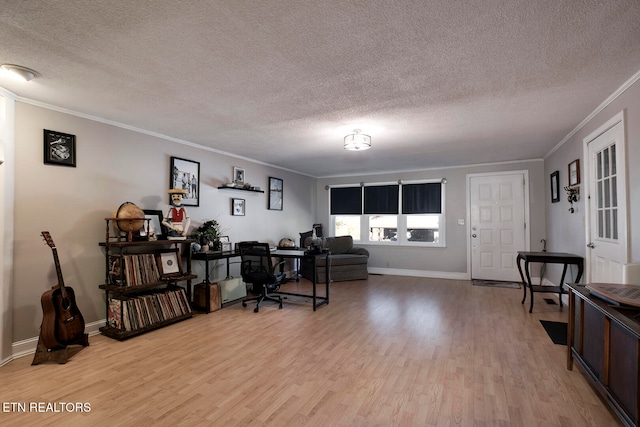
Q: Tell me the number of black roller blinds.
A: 3